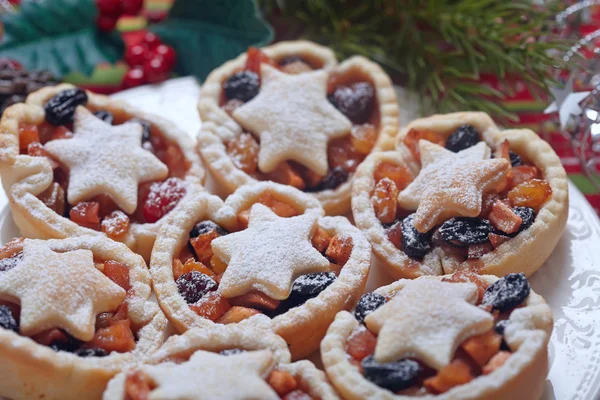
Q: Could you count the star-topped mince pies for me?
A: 7